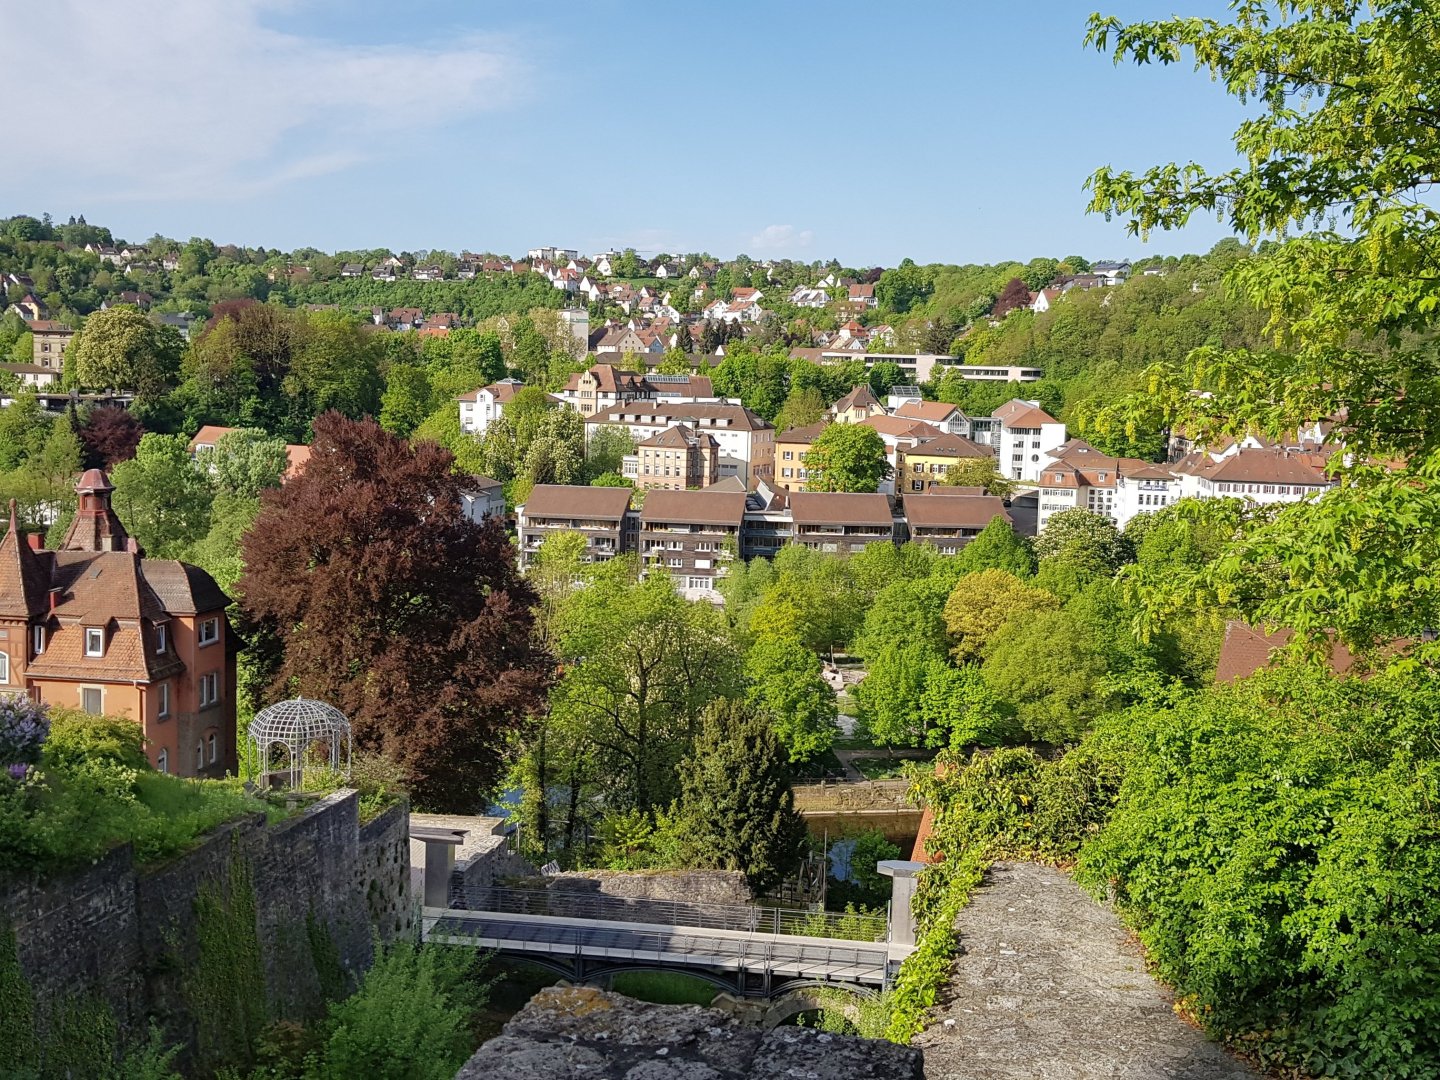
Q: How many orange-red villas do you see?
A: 1